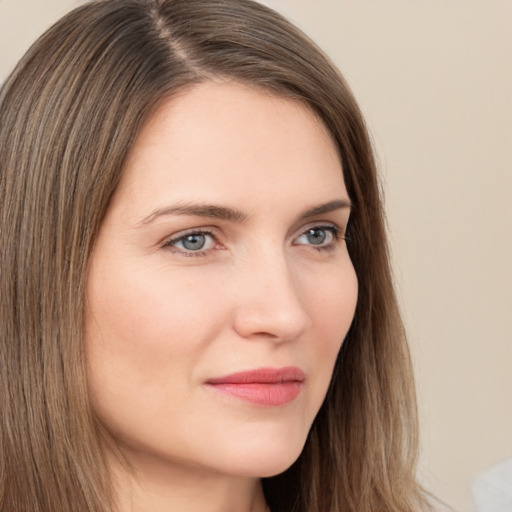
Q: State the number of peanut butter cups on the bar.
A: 0